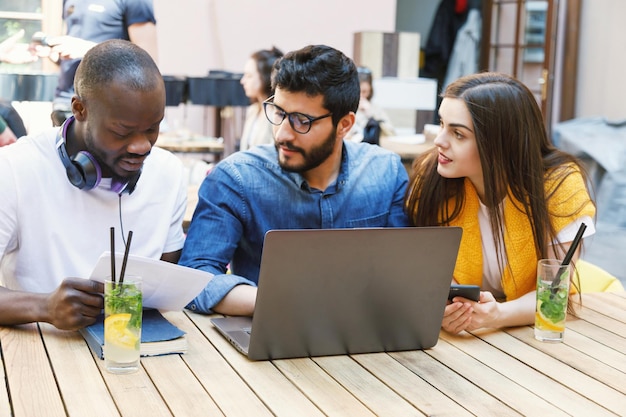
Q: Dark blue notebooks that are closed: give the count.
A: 1